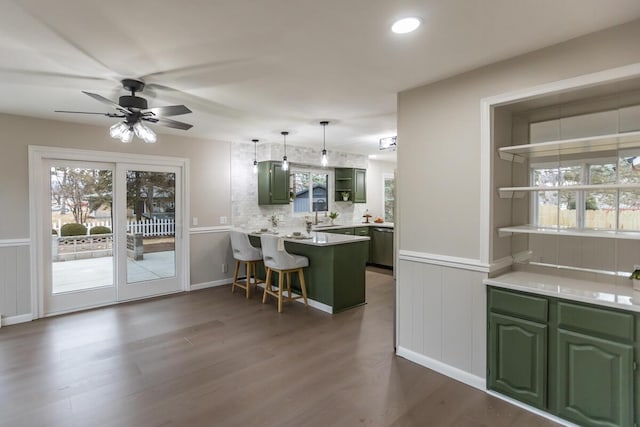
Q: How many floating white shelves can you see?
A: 3